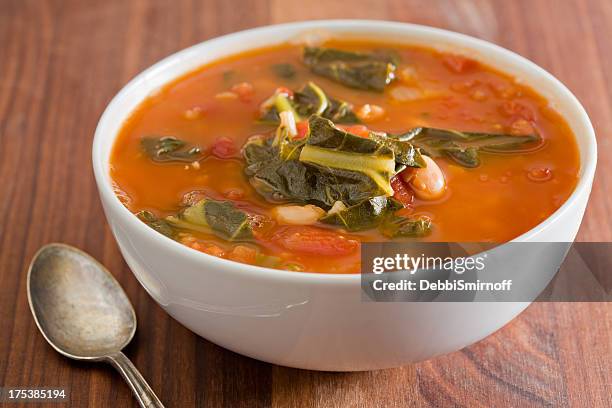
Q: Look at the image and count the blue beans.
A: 0